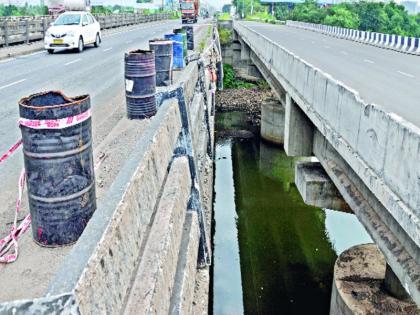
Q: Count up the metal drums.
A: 6